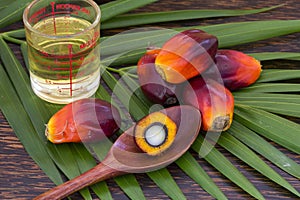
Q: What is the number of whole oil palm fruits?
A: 5